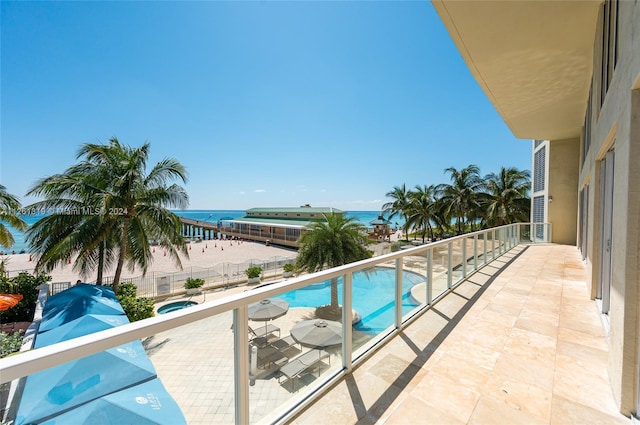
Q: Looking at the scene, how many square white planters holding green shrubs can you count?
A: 3